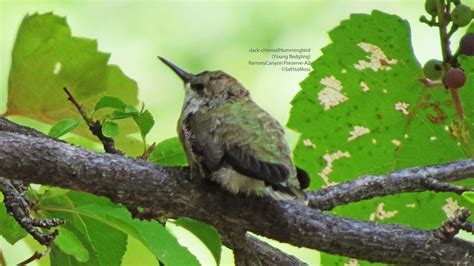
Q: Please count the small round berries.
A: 5